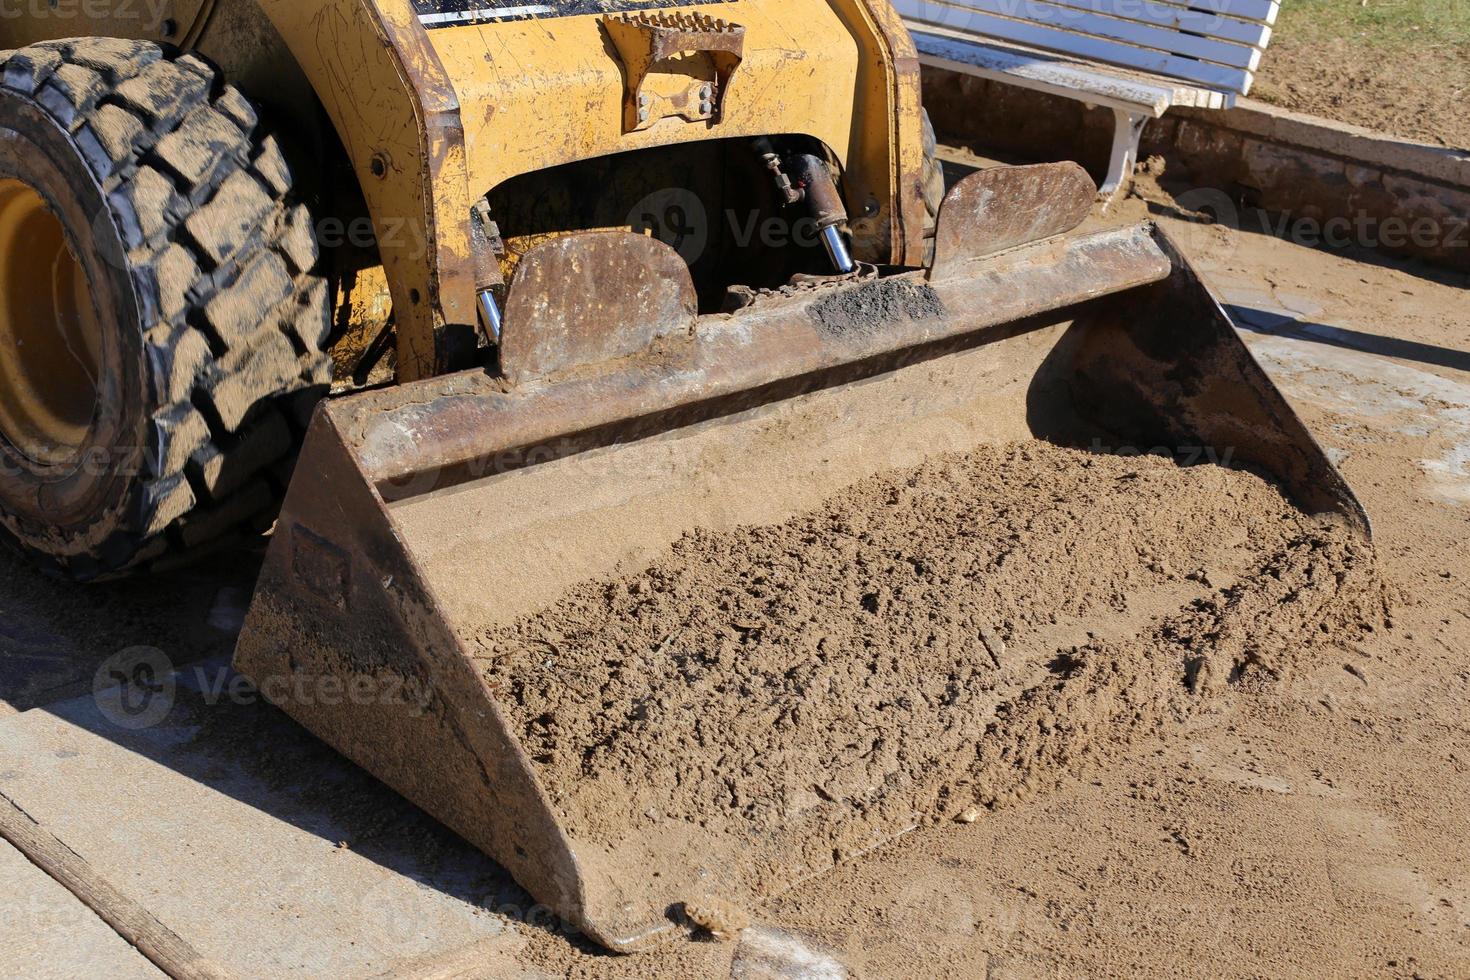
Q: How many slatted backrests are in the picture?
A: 1